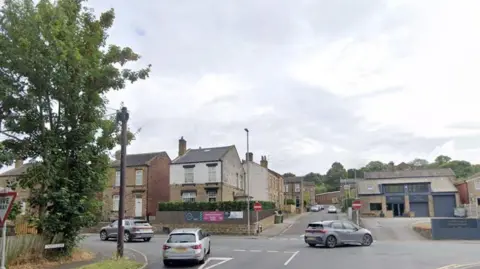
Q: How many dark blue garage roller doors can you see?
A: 2